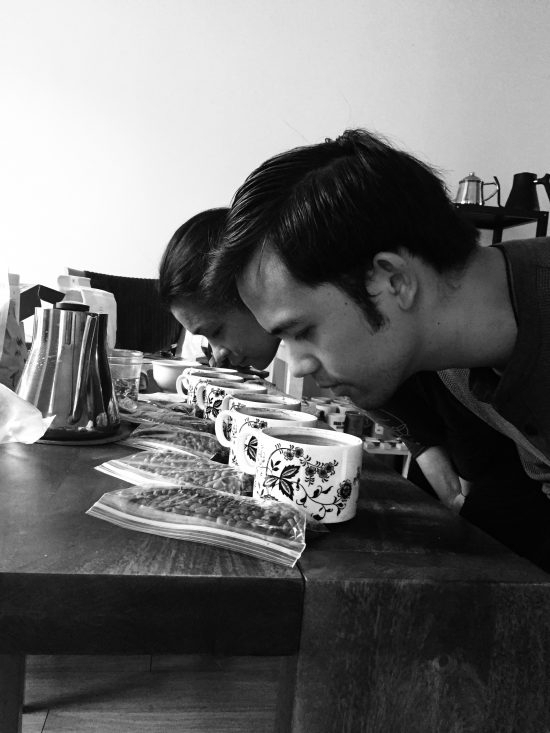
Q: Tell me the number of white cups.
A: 6